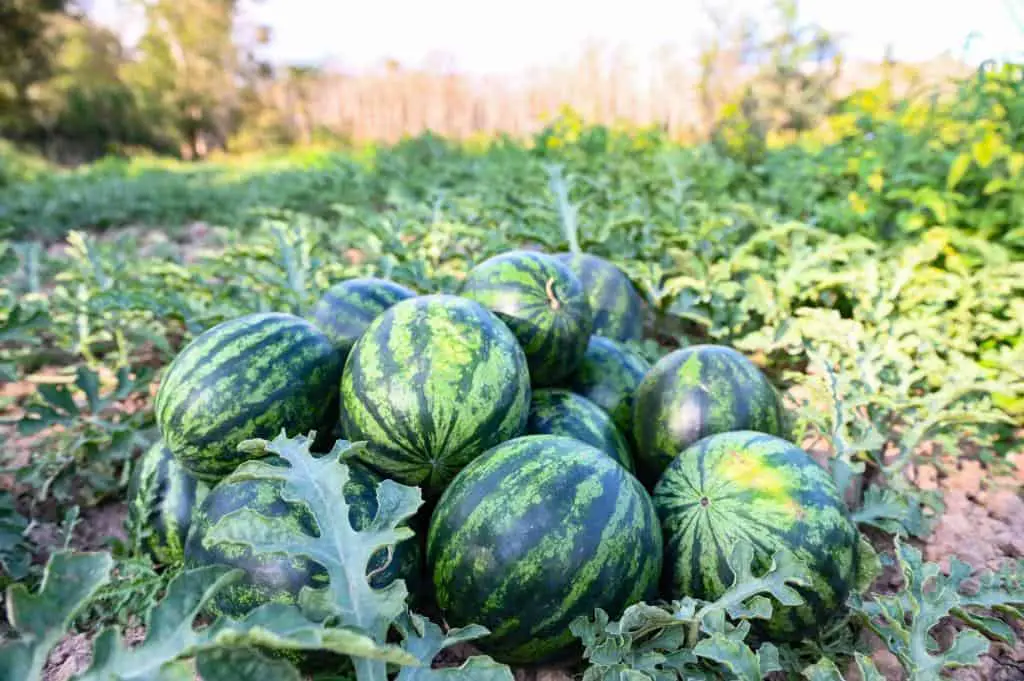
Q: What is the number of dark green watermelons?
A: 12